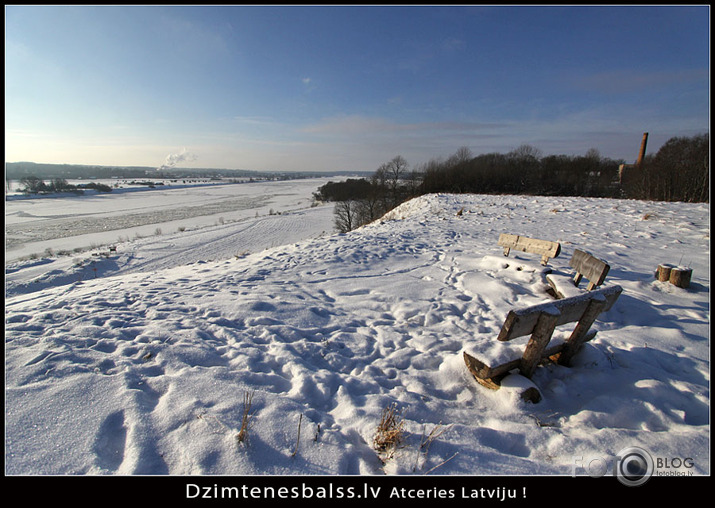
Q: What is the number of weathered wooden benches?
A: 3